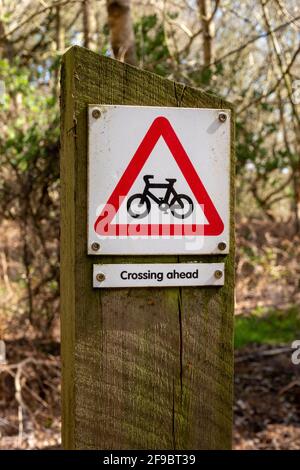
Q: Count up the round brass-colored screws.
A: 6